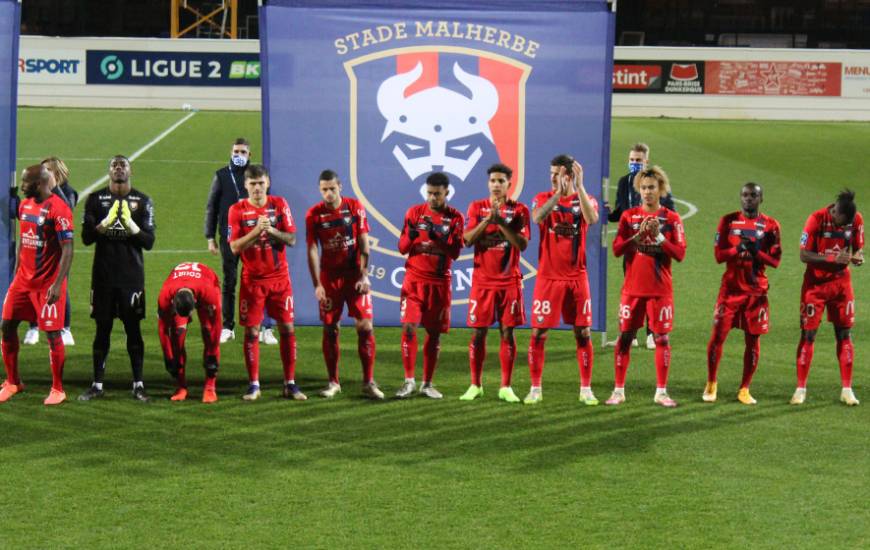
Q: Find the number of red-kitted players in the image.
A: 10